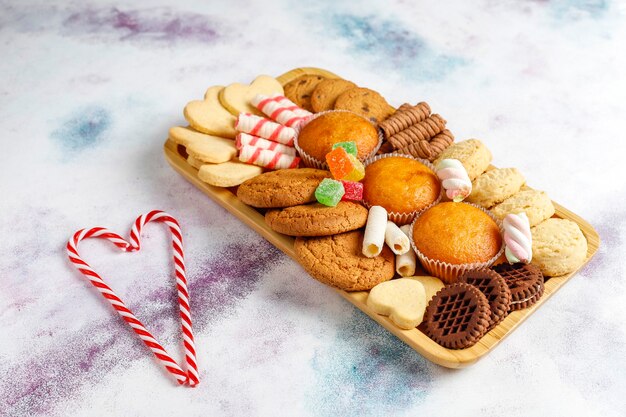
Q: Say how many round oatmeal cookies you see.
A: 3